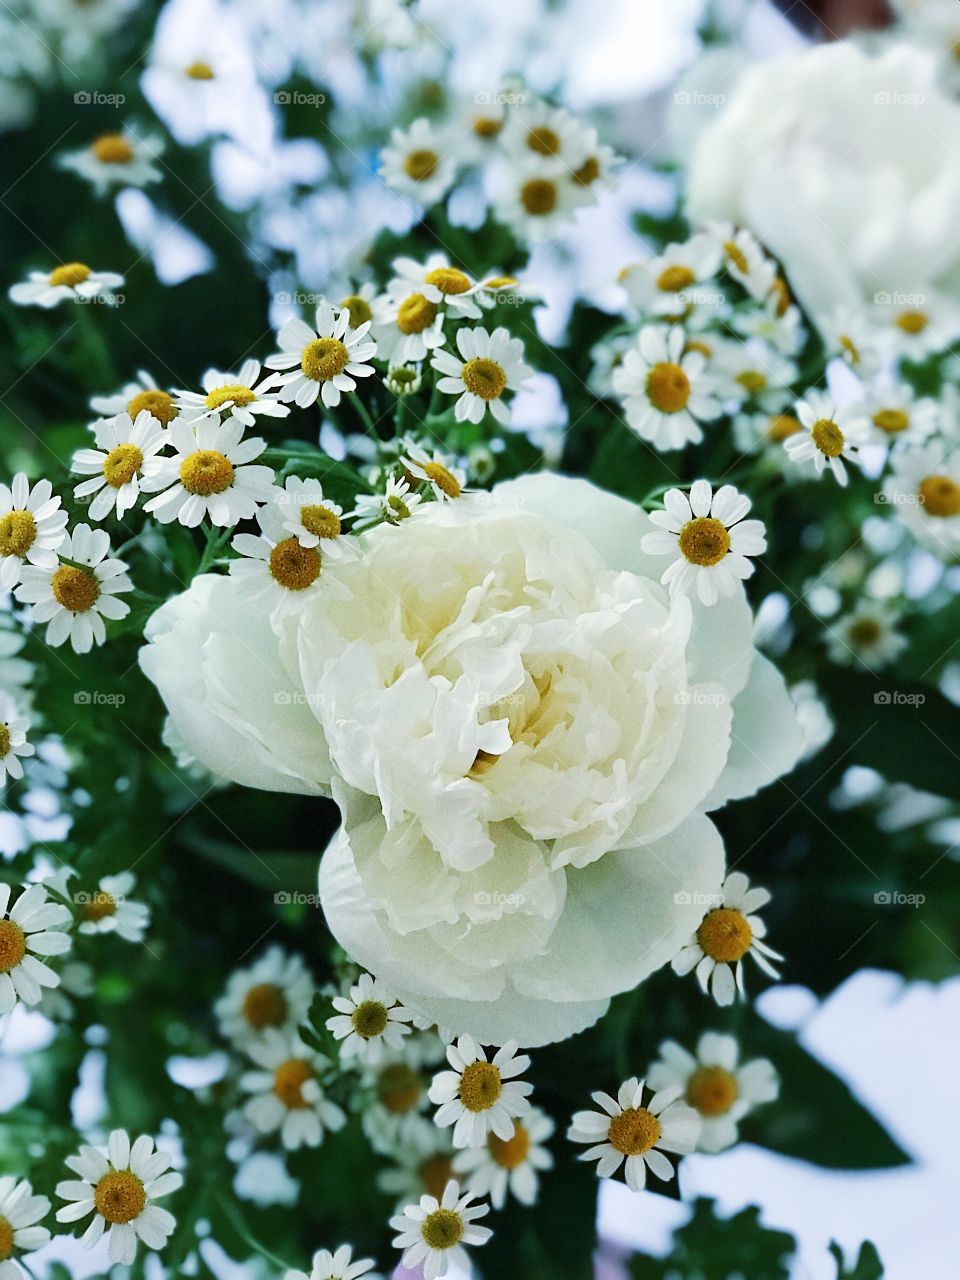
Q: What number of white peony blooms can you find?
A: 2